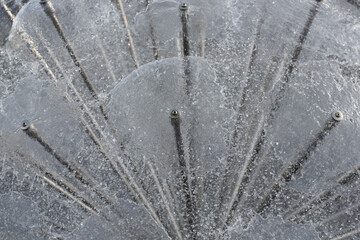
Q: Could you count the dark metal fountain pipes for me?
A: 6